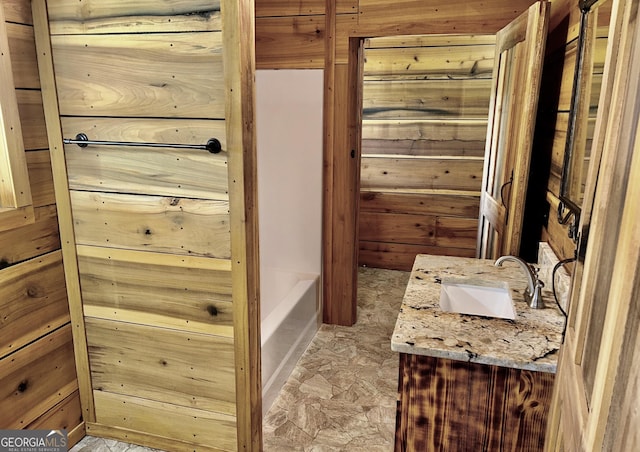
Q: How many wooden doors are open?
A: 2